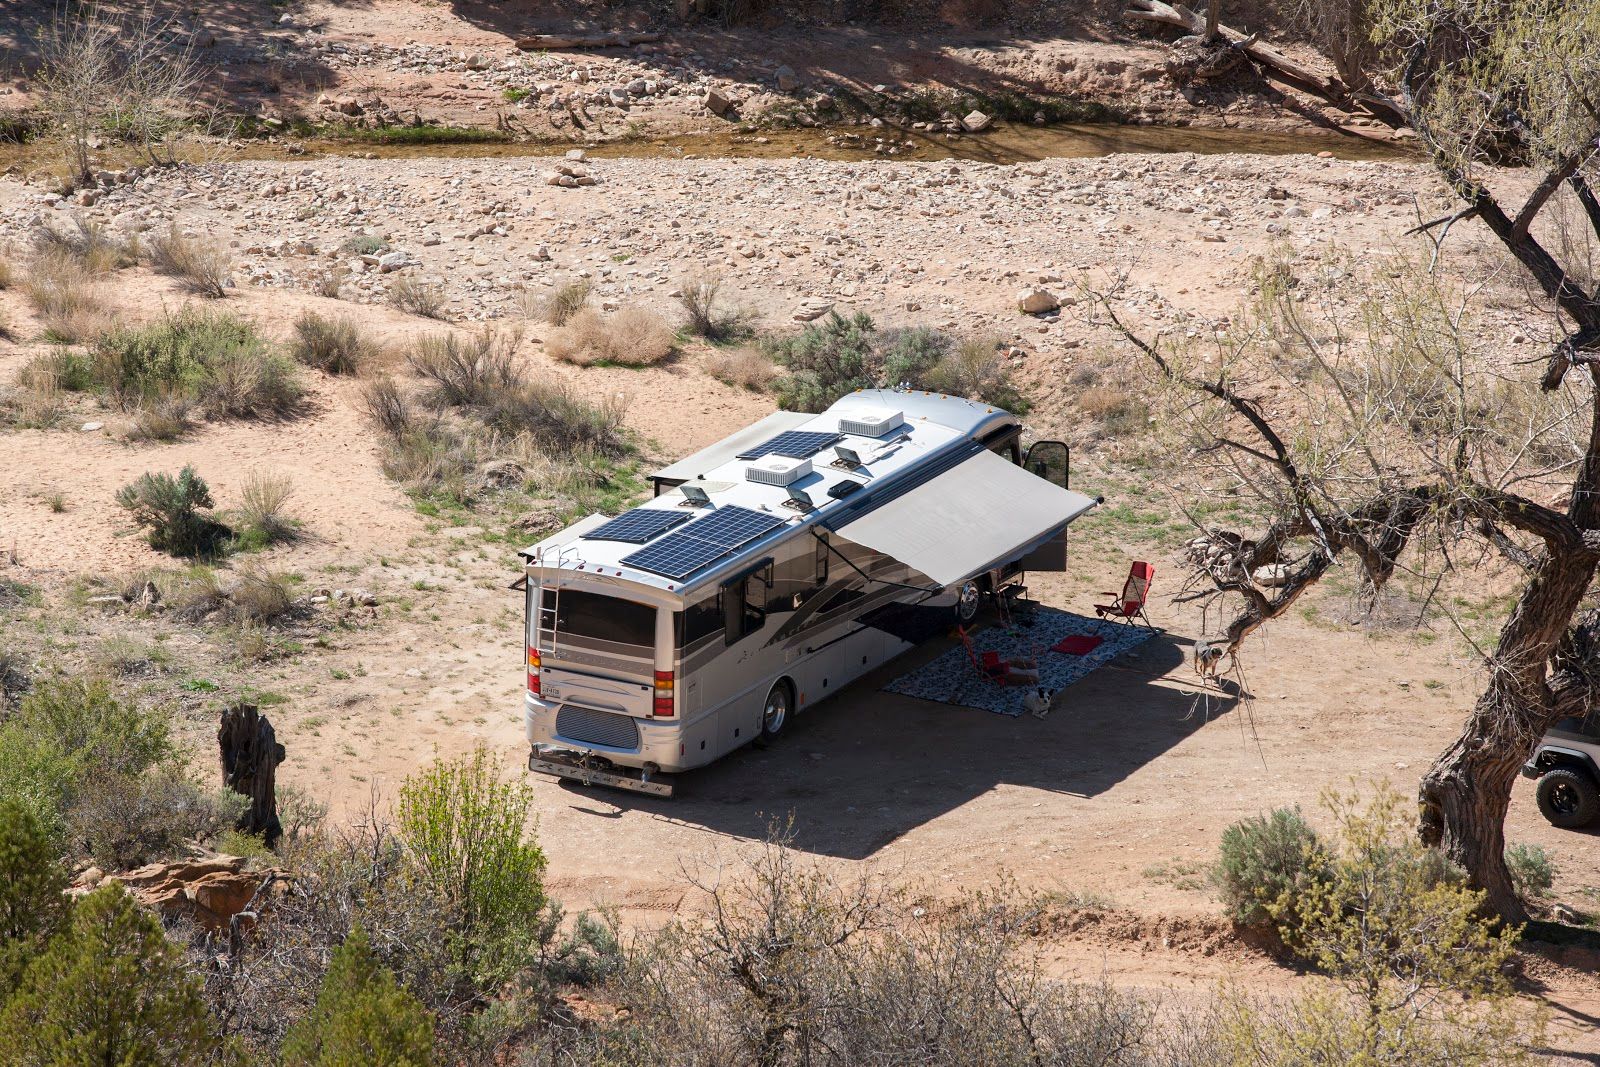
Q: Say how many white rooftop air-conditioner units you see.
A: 2